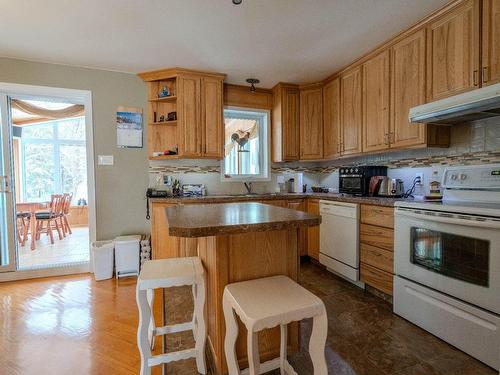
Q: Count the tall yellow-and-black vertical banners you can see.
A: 0